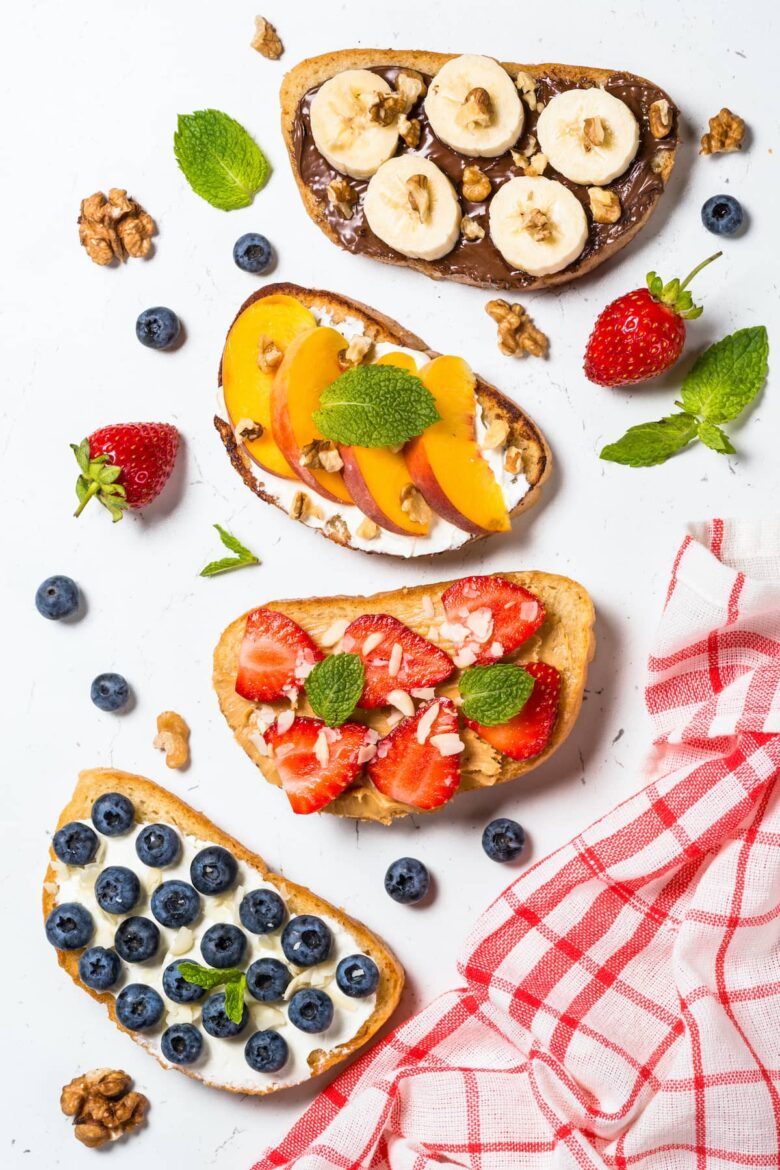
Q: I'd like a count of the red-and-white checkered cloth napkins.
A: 1